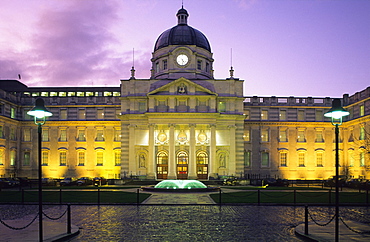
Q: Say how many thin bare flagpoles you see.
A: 2